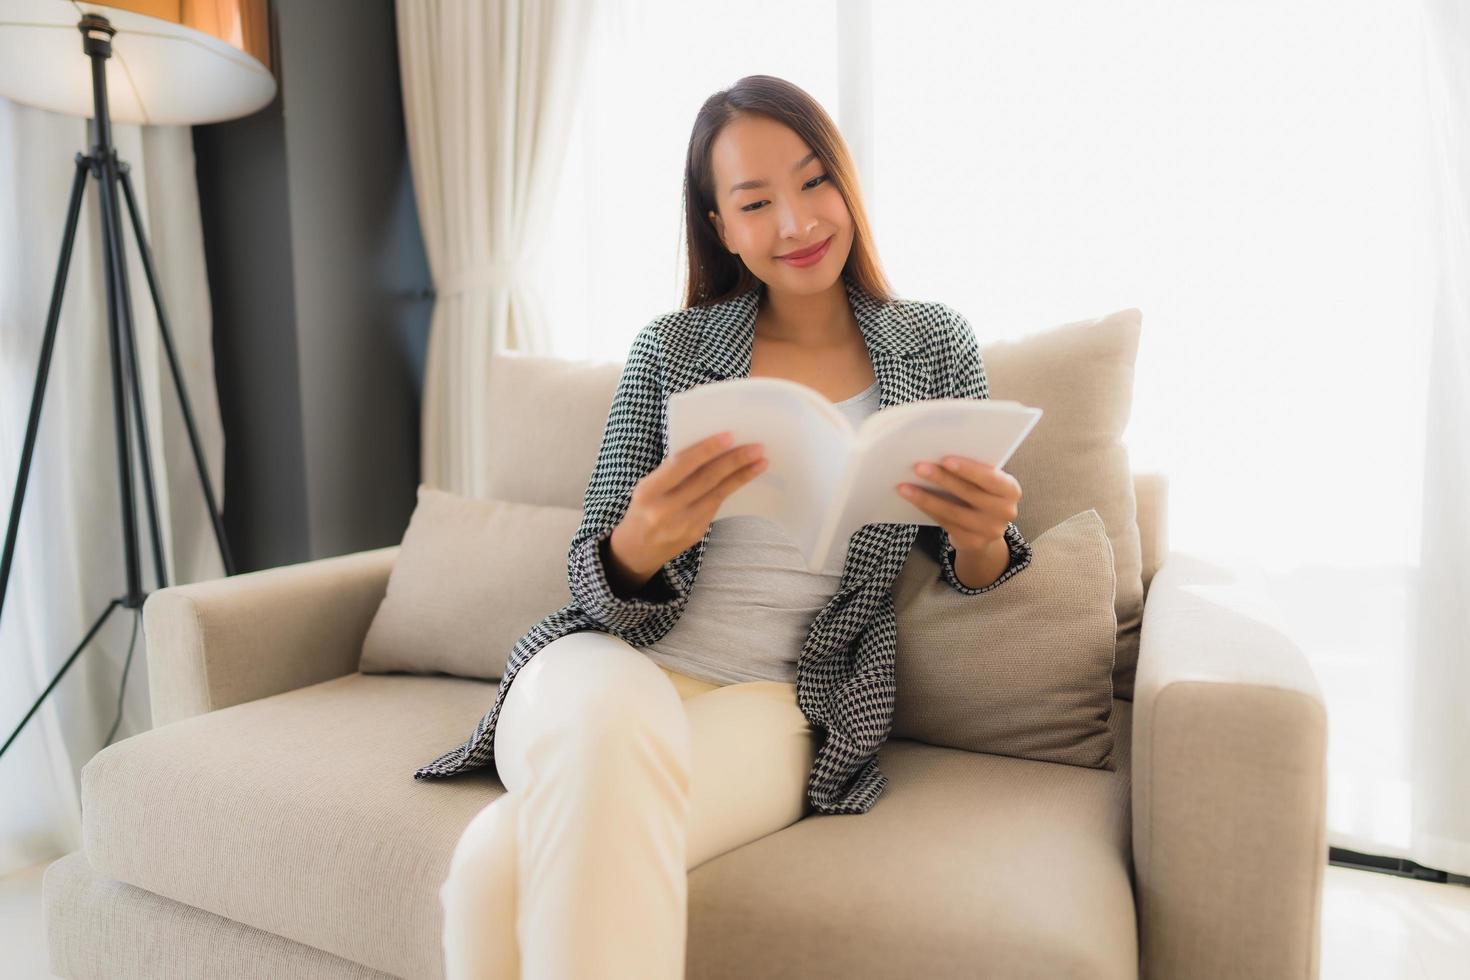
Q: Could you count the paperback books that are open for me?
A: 1